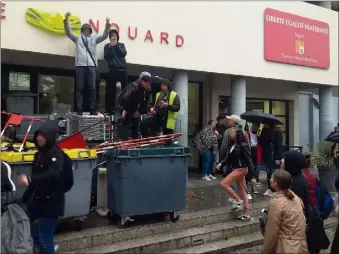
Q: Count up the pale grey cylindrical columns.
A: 3